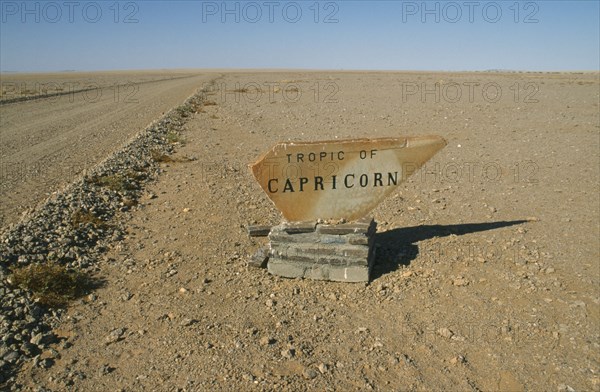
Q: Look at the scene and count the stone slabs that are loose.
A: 2